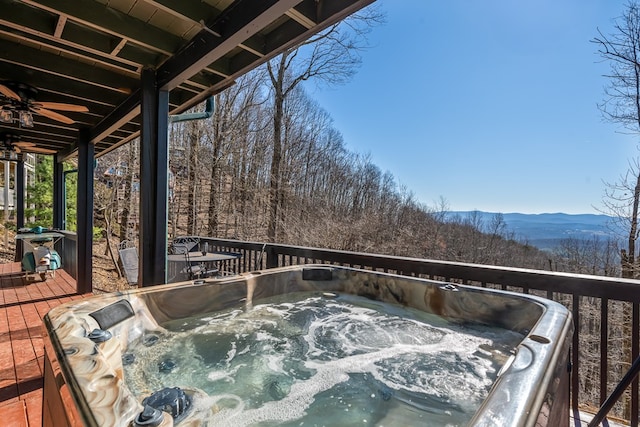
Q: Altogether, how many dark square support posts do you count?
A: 4